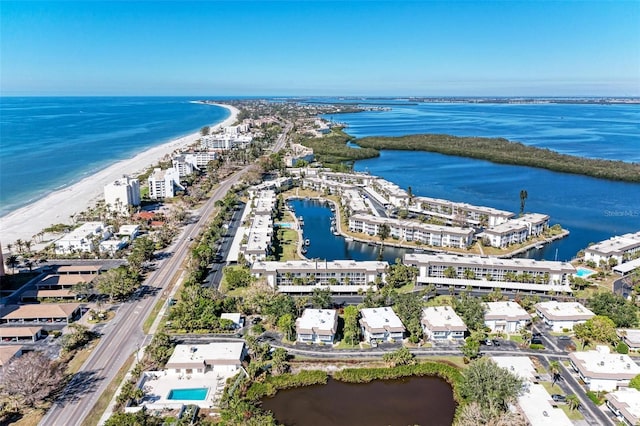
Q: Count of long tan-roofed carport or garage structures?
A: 6